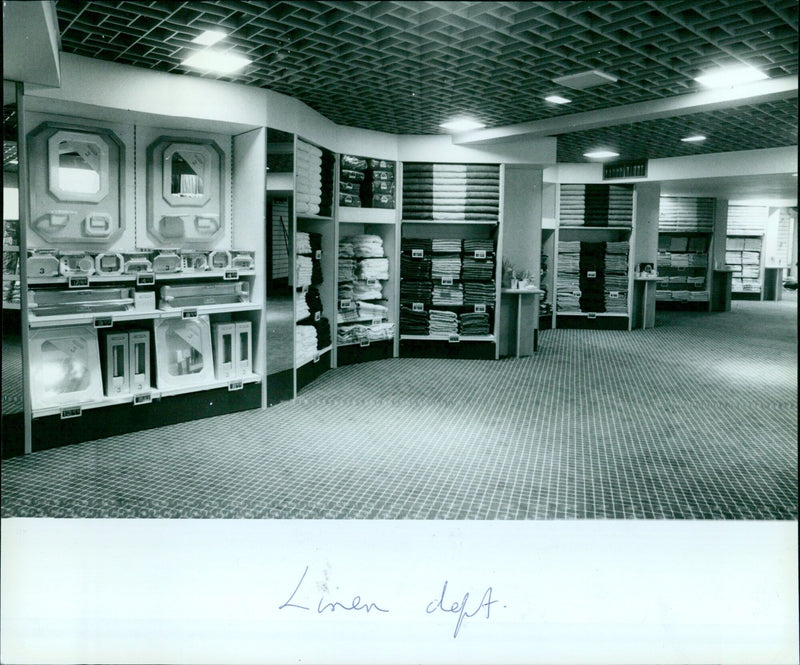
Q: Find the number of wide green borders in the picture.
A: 0